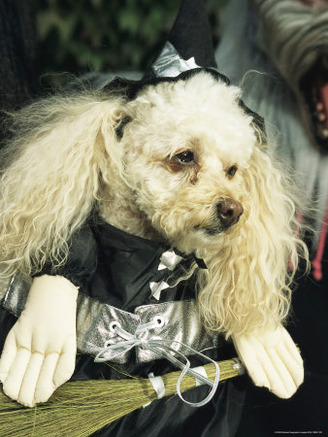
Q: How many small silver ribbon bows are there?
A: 2